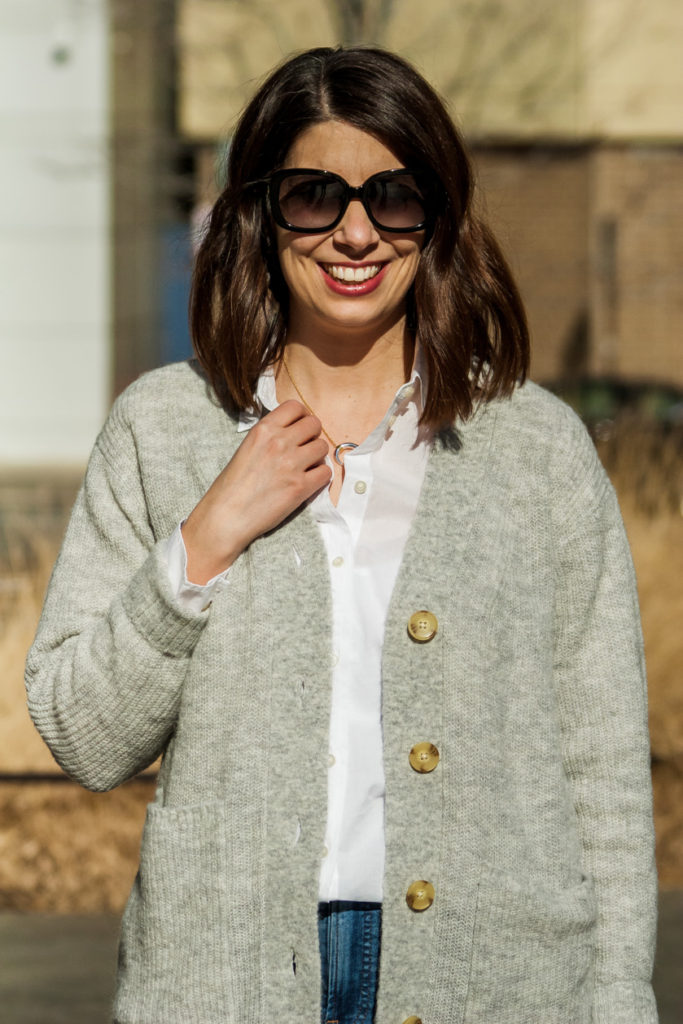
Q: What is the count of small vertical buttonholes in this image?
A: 4